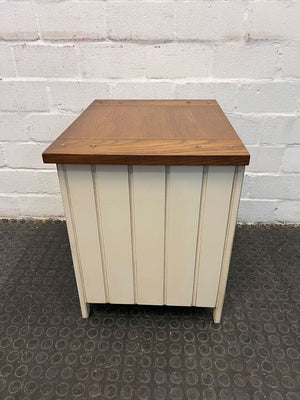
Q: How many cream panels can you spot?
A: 5